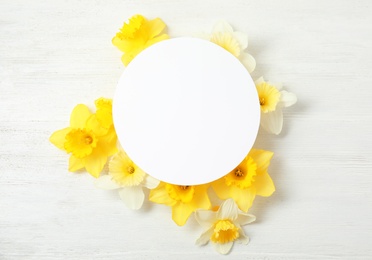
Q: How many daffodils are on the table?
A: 9